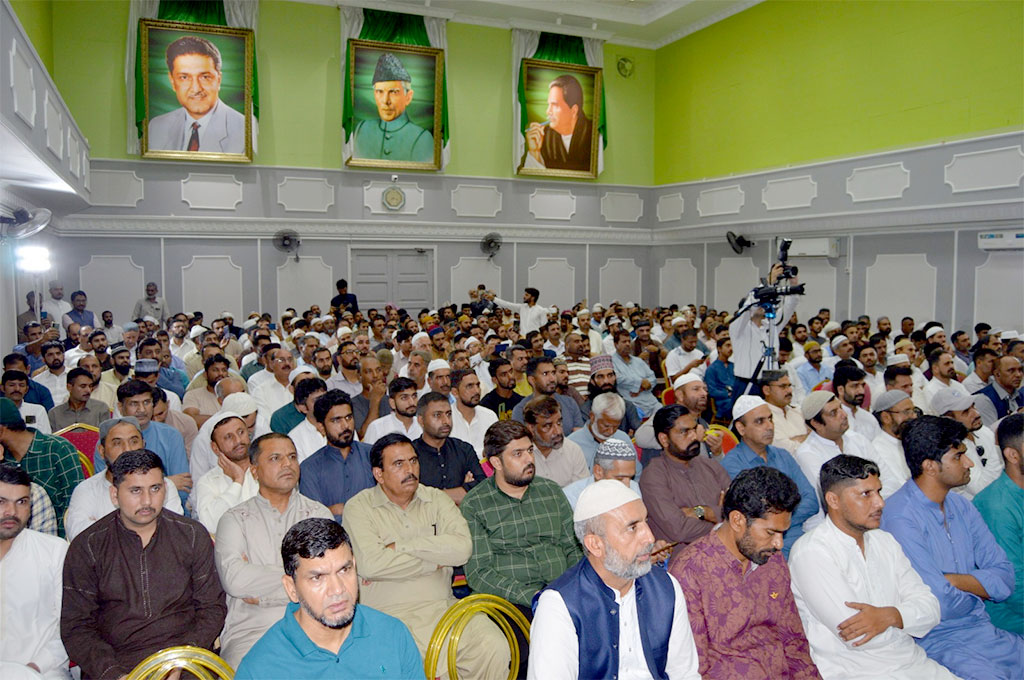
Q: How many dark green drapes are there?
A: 3